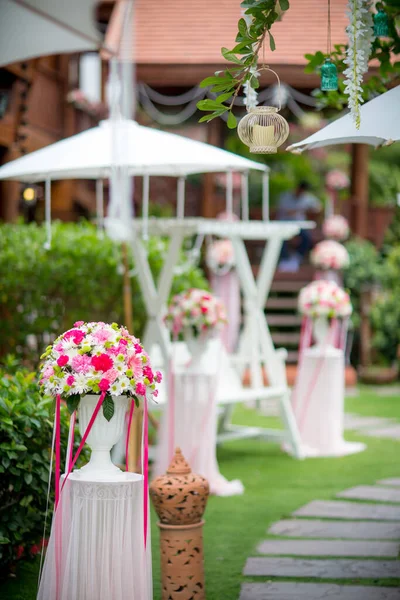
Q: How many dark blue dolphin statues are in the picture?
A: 0